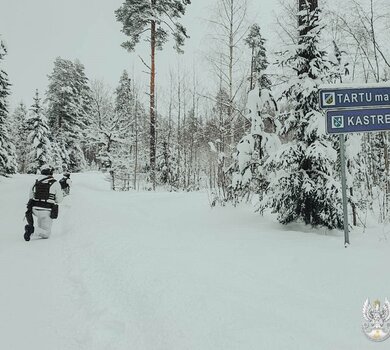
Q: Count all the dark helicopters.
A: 0